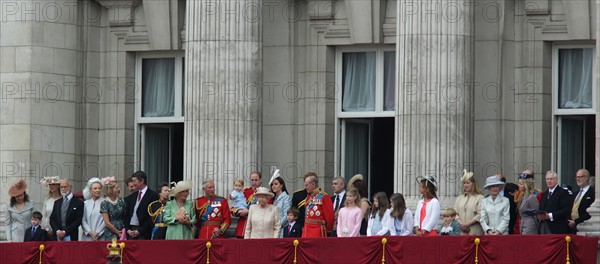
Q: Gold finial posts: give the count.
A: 7